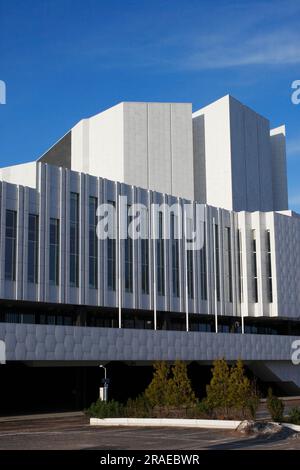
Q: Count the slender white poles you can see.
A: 5